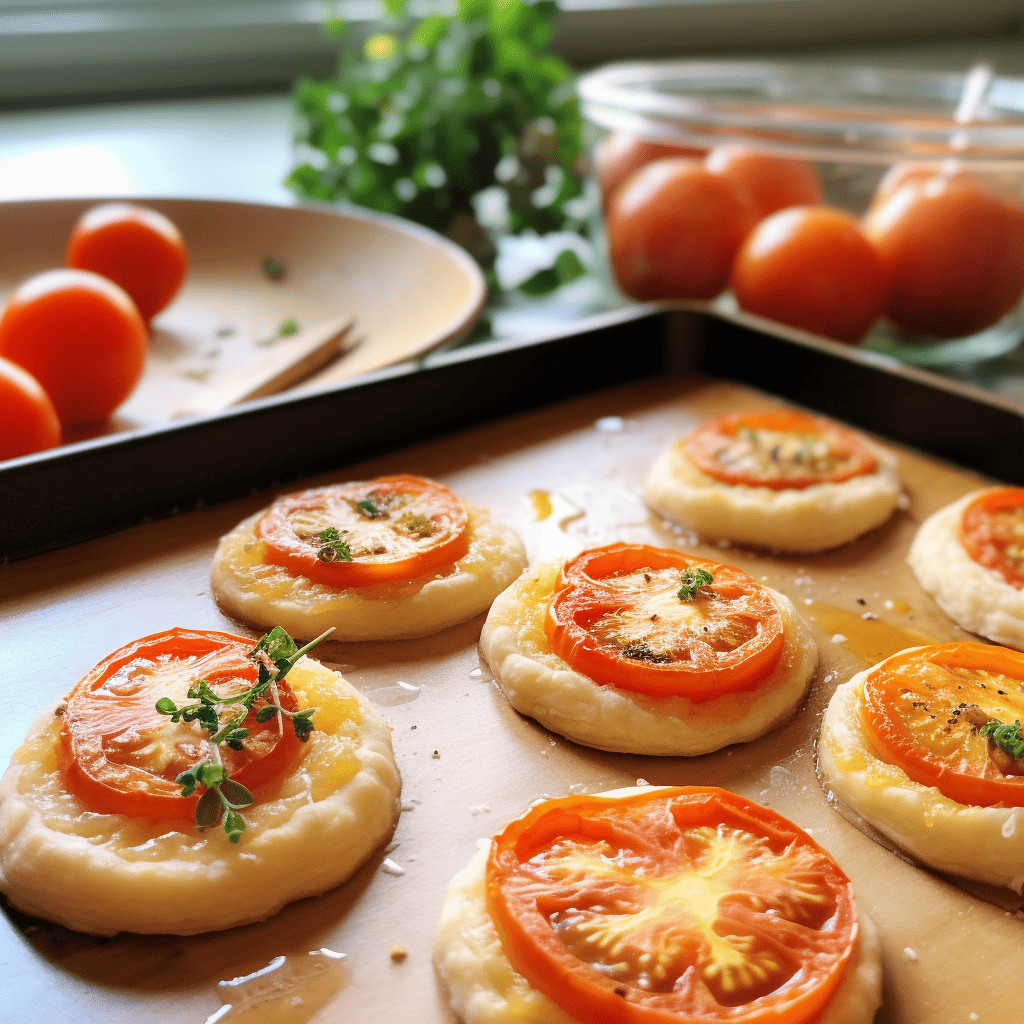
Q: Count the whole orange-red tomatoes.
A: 9